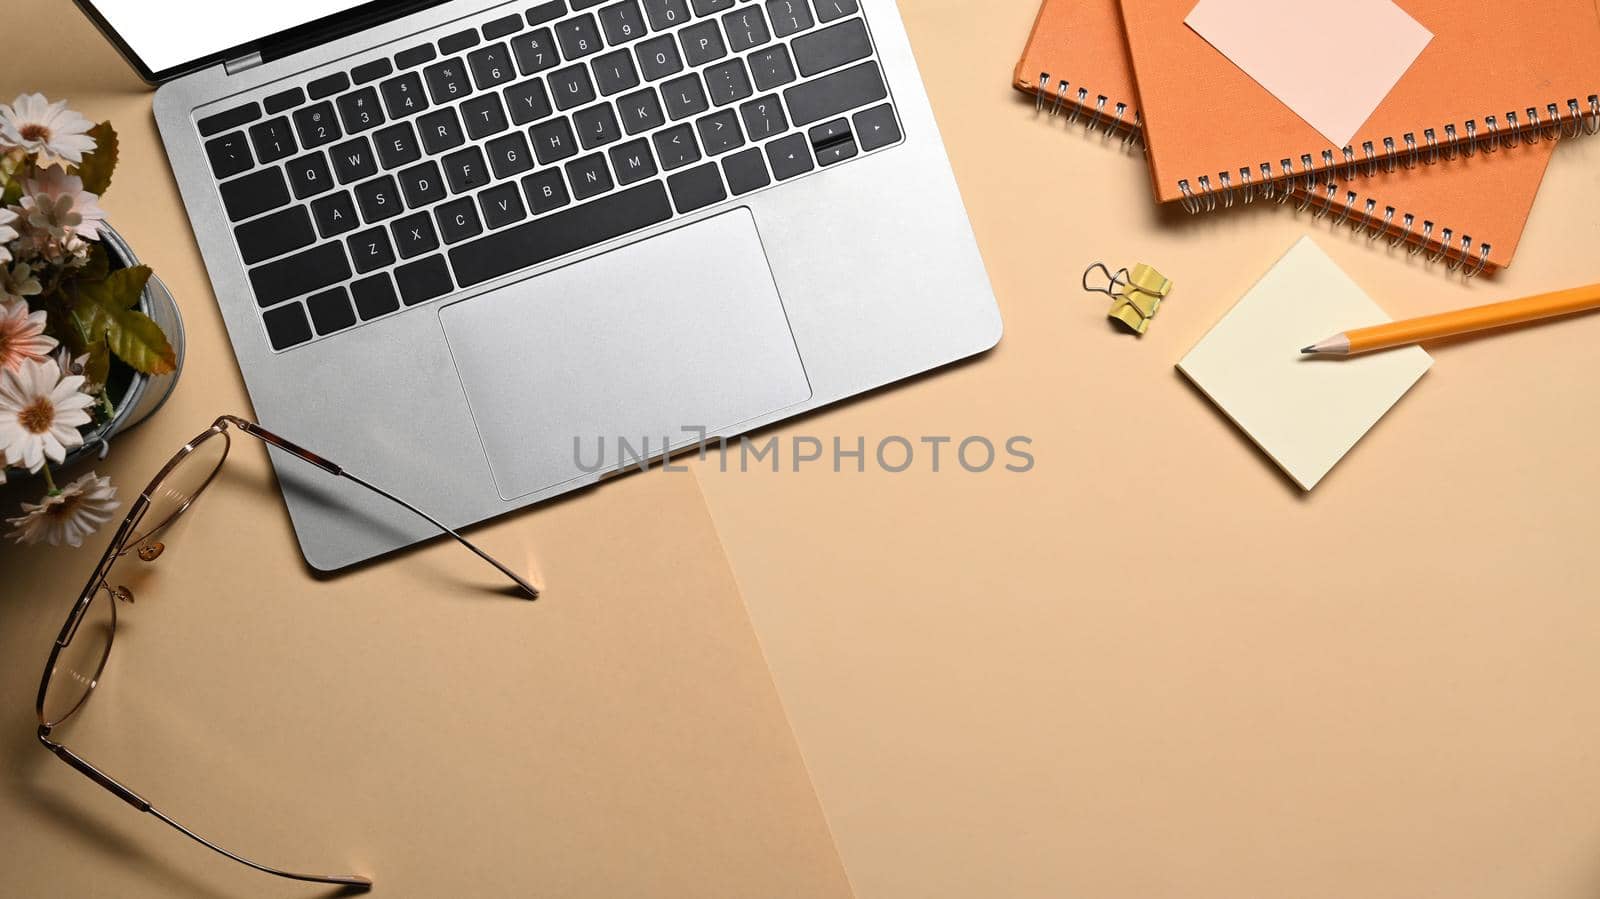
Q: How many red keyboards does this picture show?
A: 0